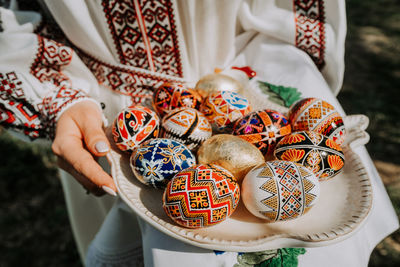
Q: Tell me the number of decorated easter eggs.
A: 12